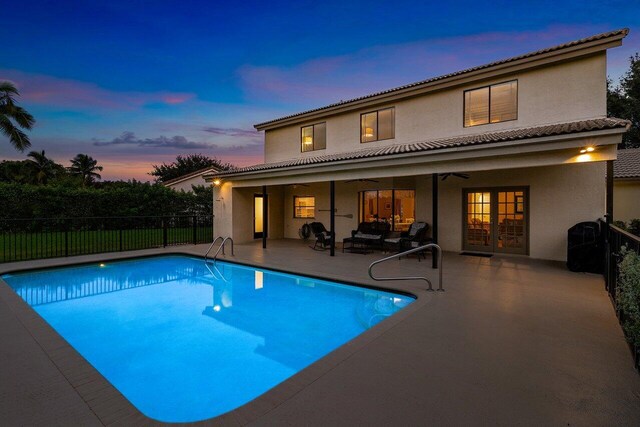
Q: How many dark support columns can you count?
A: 4